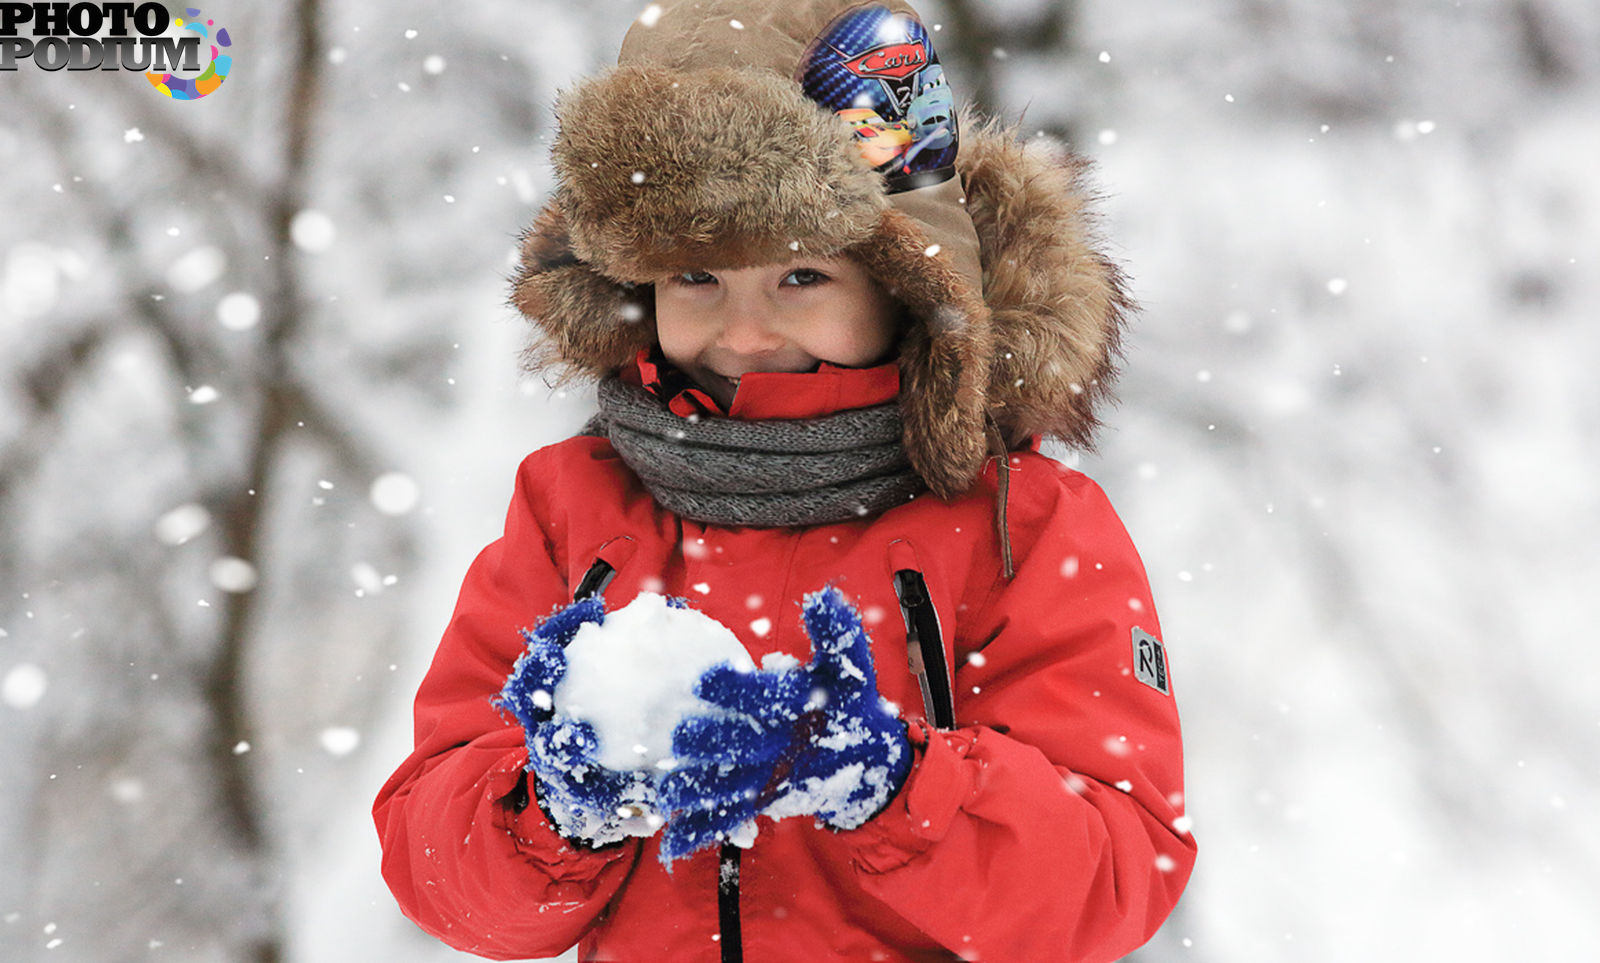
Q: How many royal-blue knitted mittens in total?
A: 2